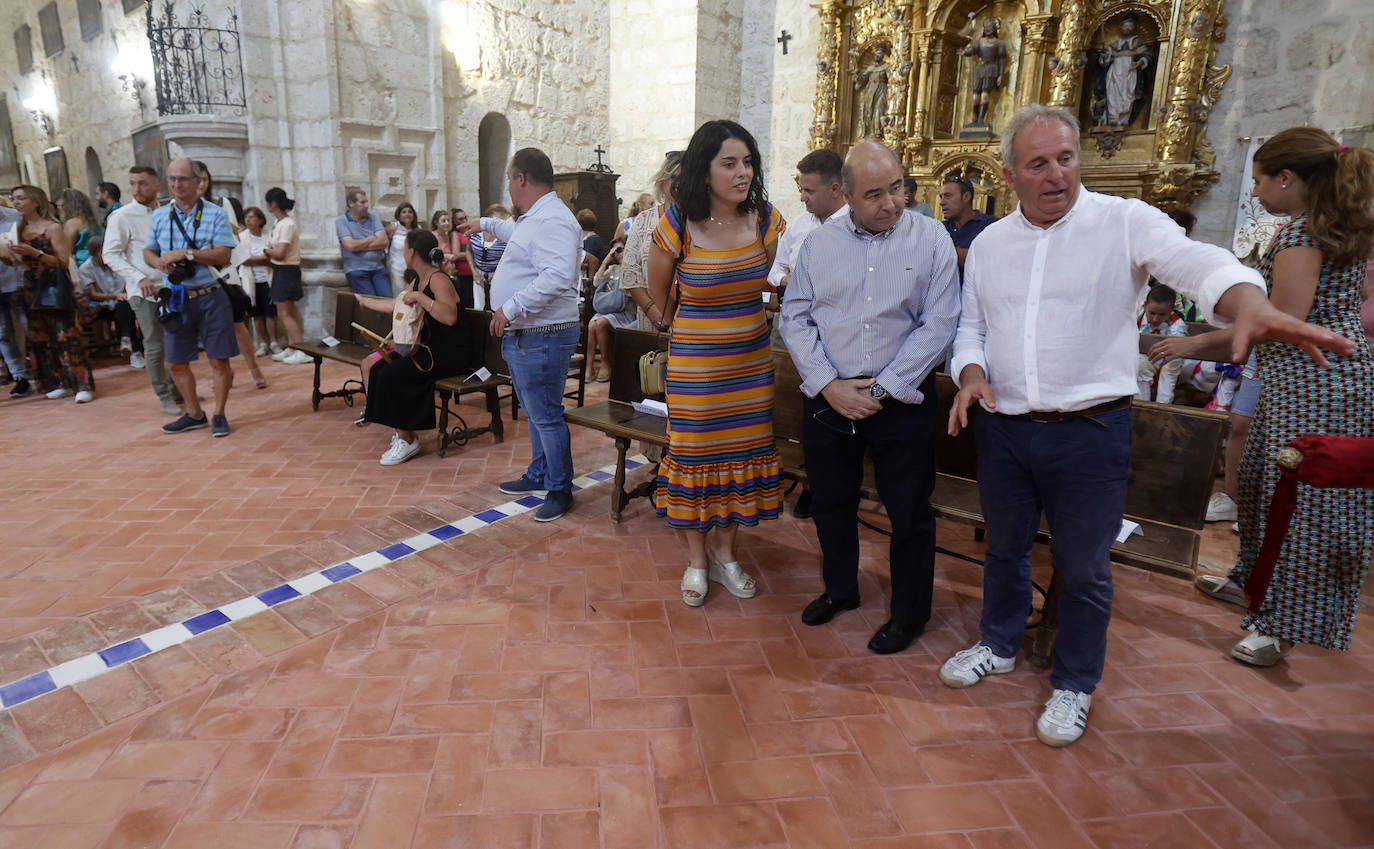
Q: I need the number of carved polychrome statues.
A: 3